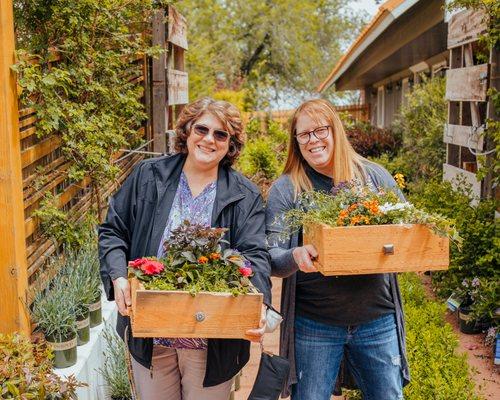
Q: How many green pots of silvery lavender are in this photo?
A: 3